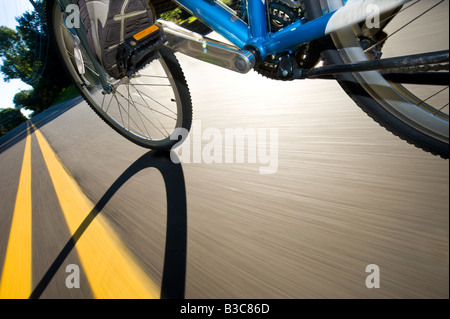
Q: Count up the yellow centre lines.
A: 2